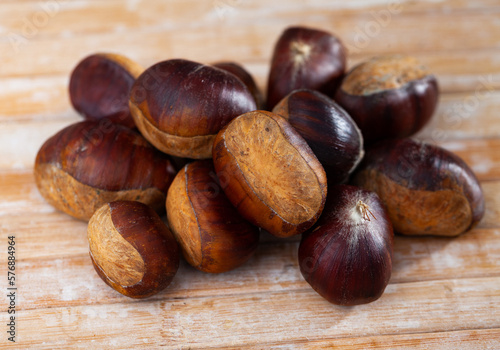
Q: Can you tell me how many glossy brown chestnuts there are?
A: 12